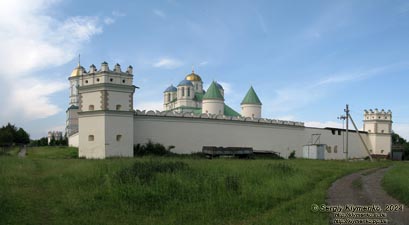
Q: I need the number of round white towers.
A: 2